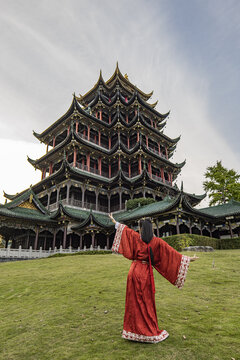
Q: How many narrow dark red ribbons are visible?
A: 1